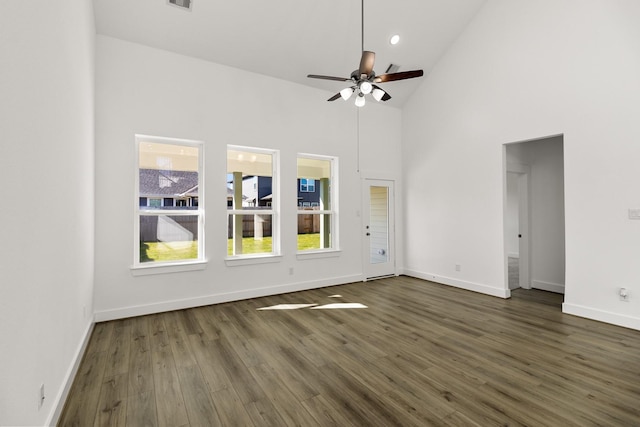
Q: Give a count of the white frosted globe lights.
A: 4